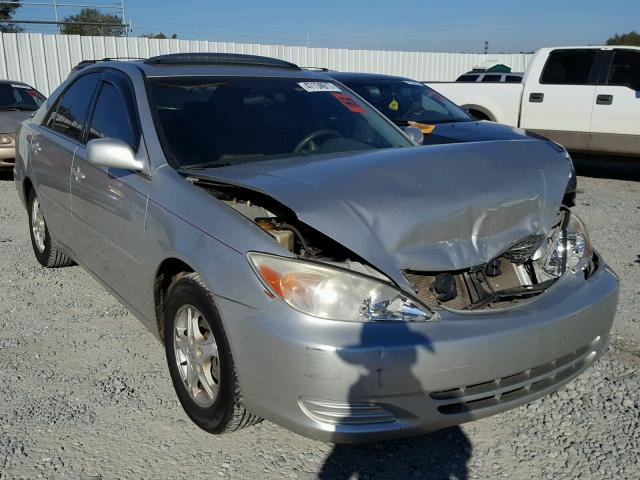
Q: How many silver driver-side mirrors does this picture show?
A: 1